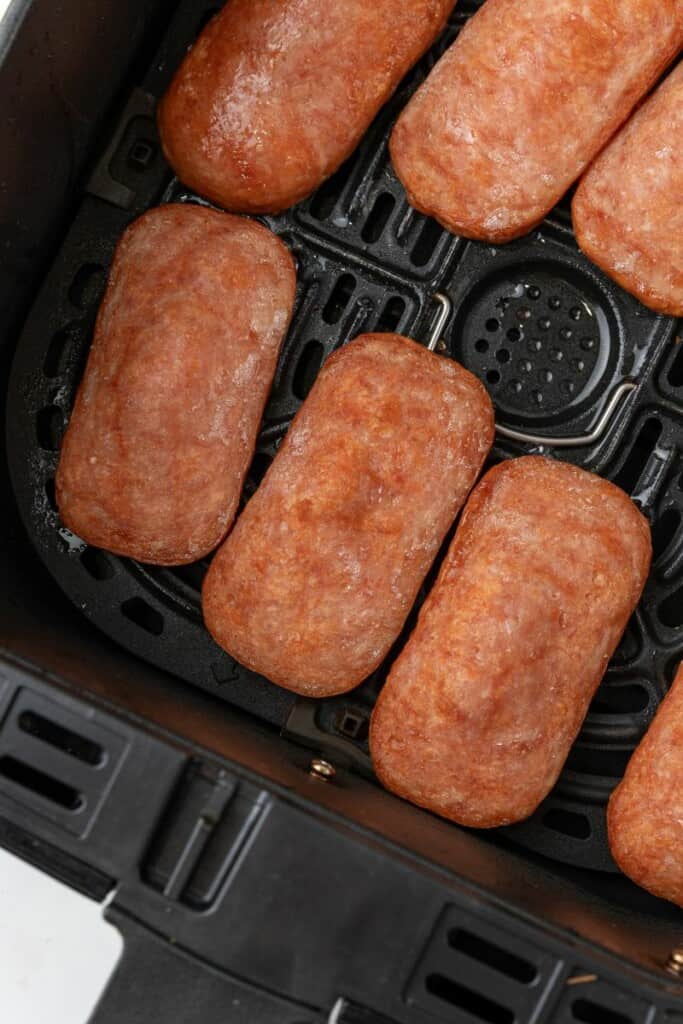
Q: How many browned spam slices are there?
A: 7